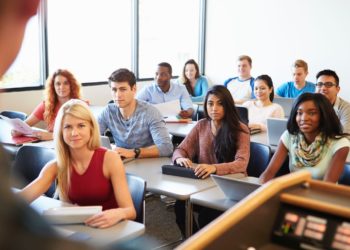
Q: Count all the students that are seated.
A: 11